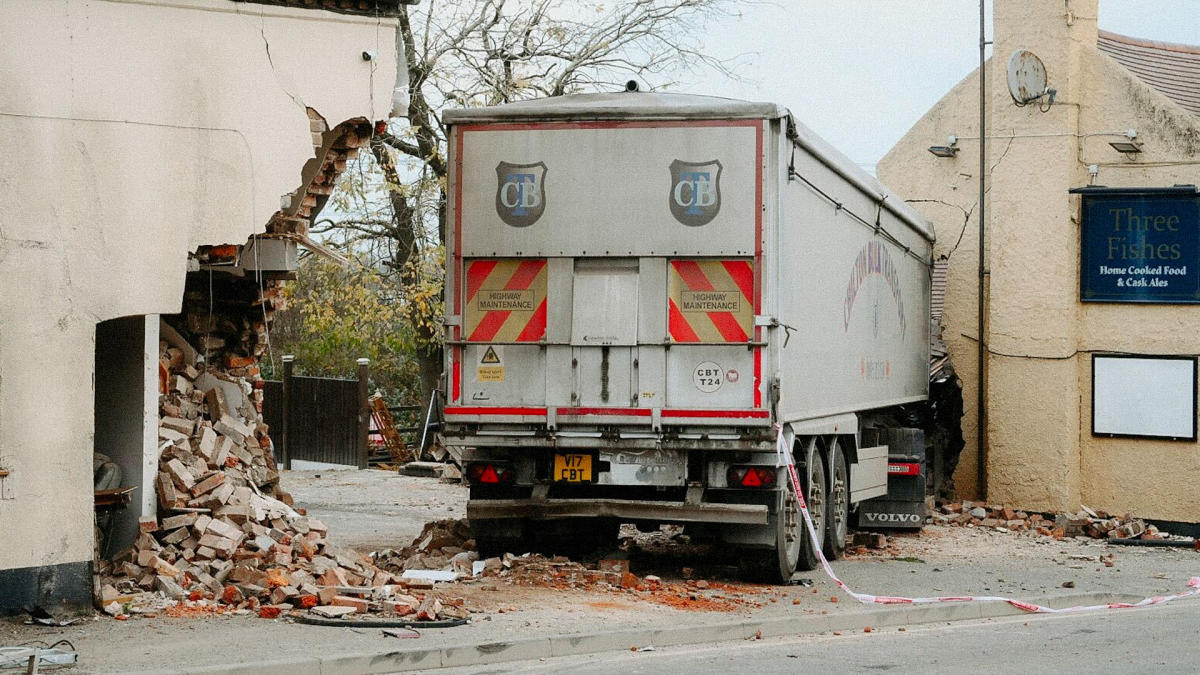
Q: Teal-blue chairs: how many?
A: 0